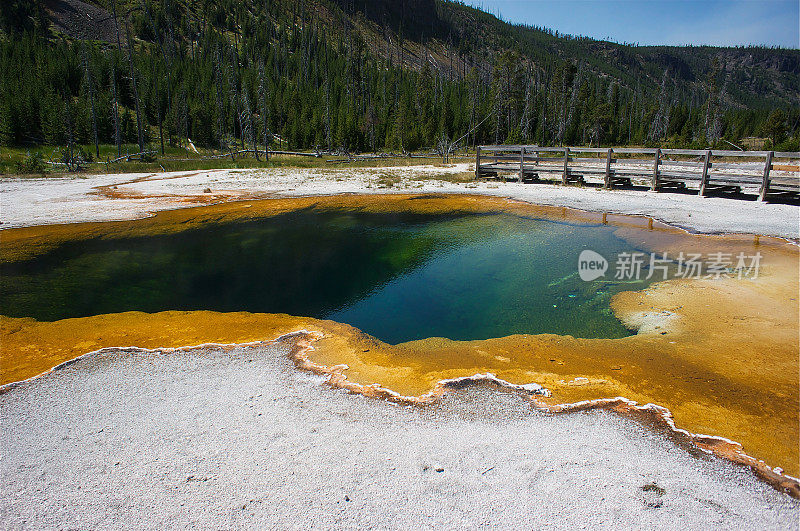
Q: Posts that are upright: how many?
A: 7